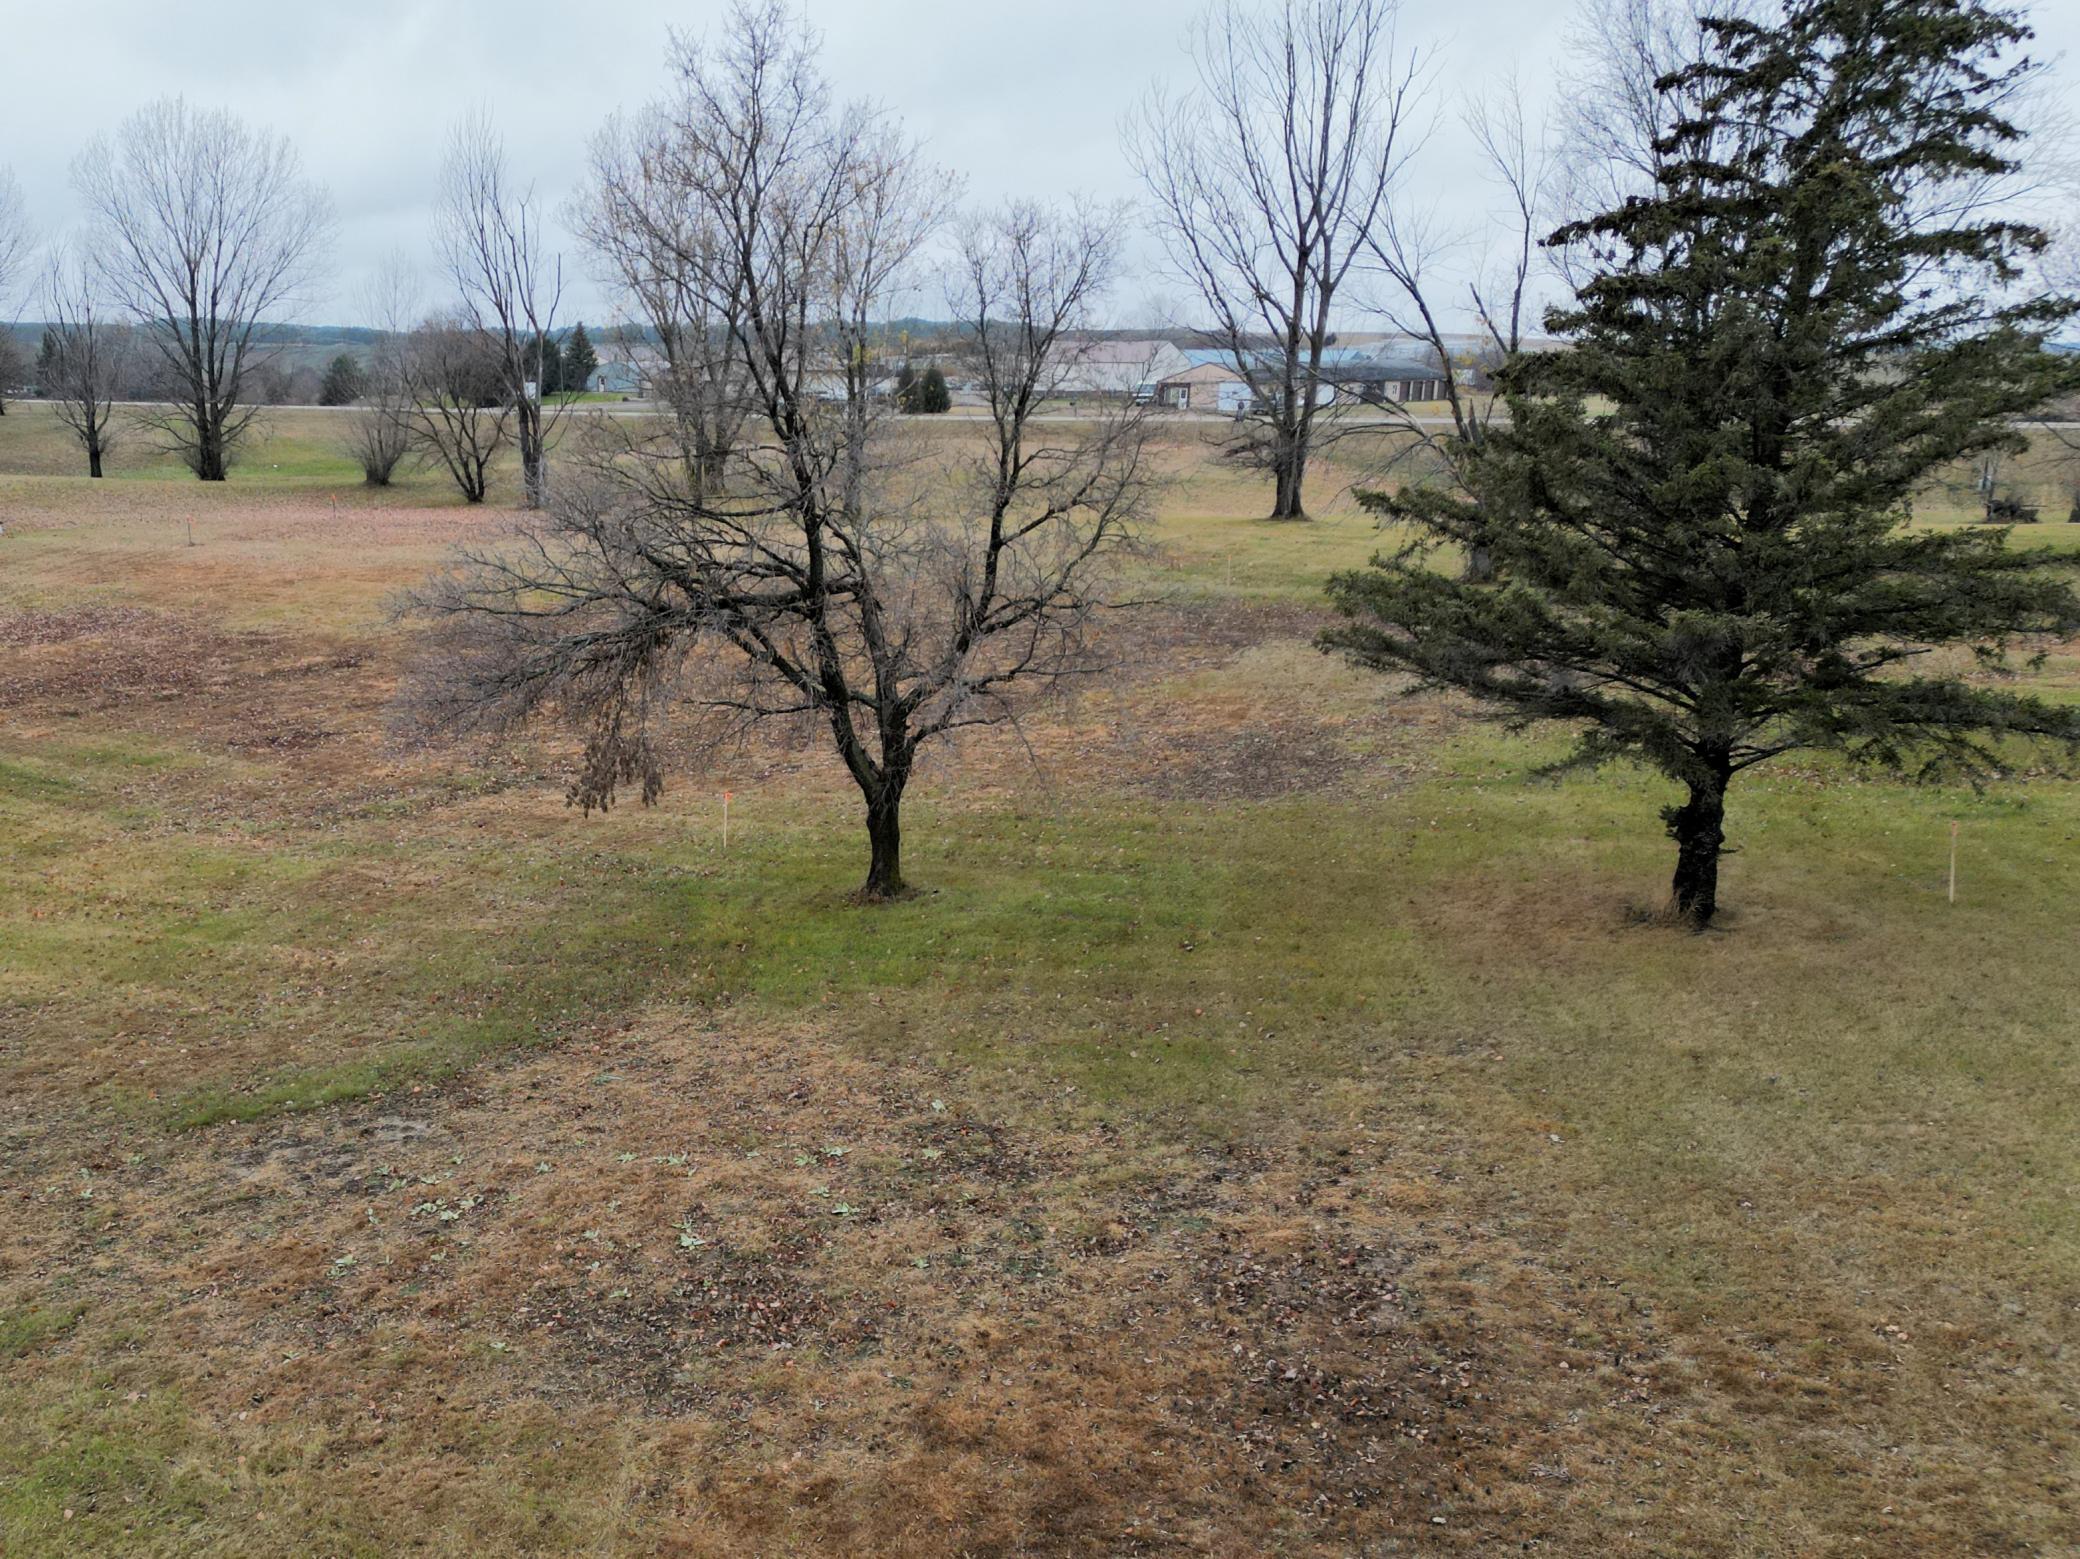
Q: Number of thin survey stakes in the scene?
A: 5